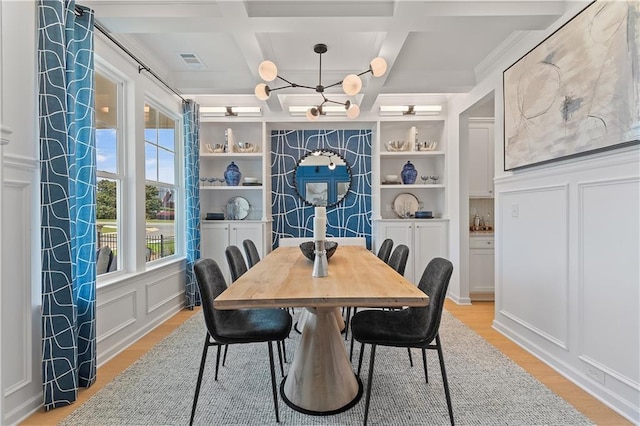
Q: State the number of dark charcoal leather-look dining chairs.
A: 6